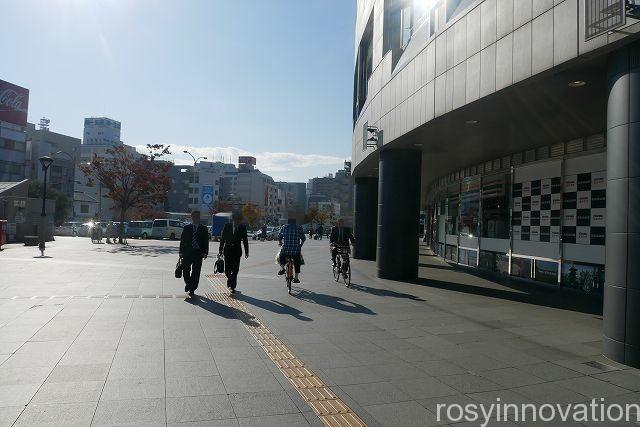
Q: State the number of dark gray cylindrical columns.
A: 3